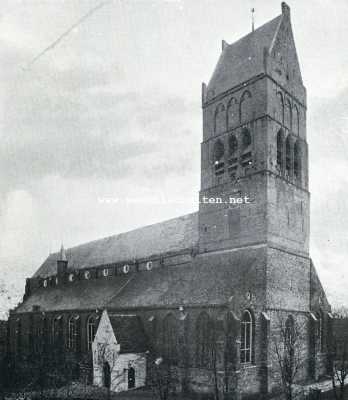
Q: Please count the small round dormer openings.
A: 7